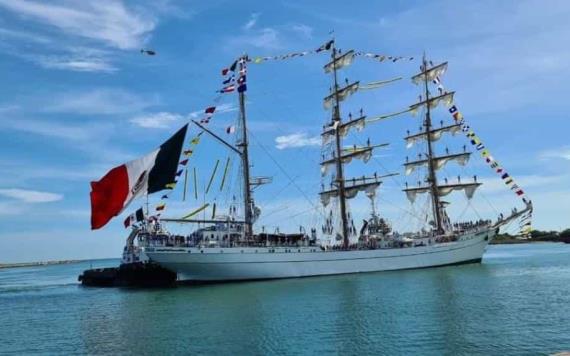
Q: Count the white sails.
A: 10